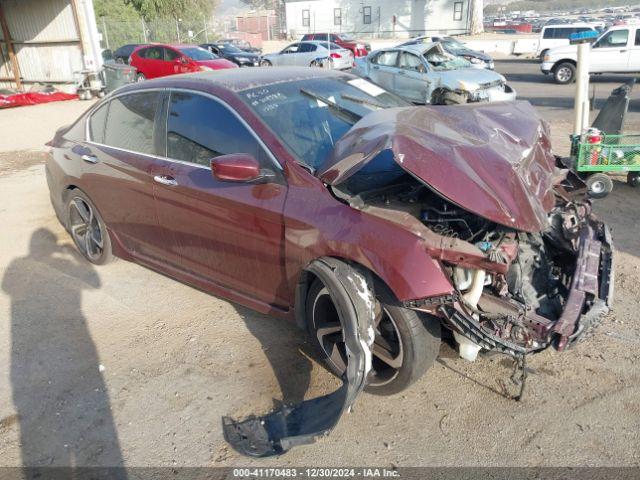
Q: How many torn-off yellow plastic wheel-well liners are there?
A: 0